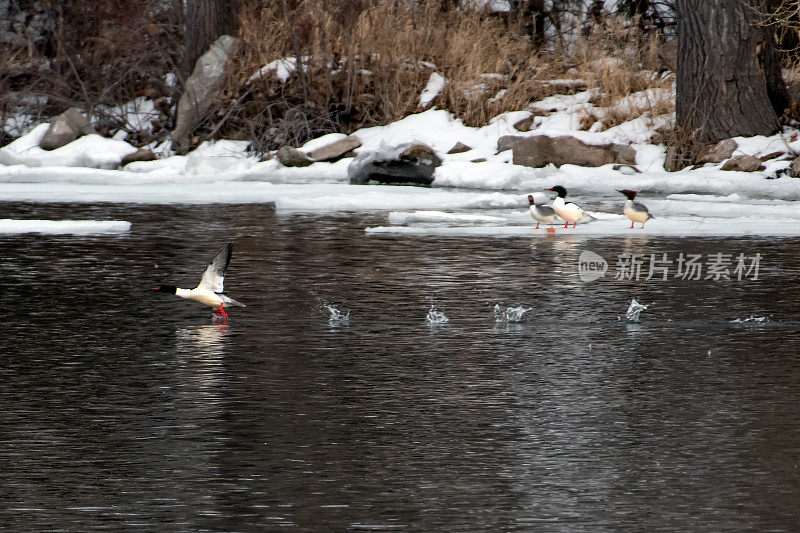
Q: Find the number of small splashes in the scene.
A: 5